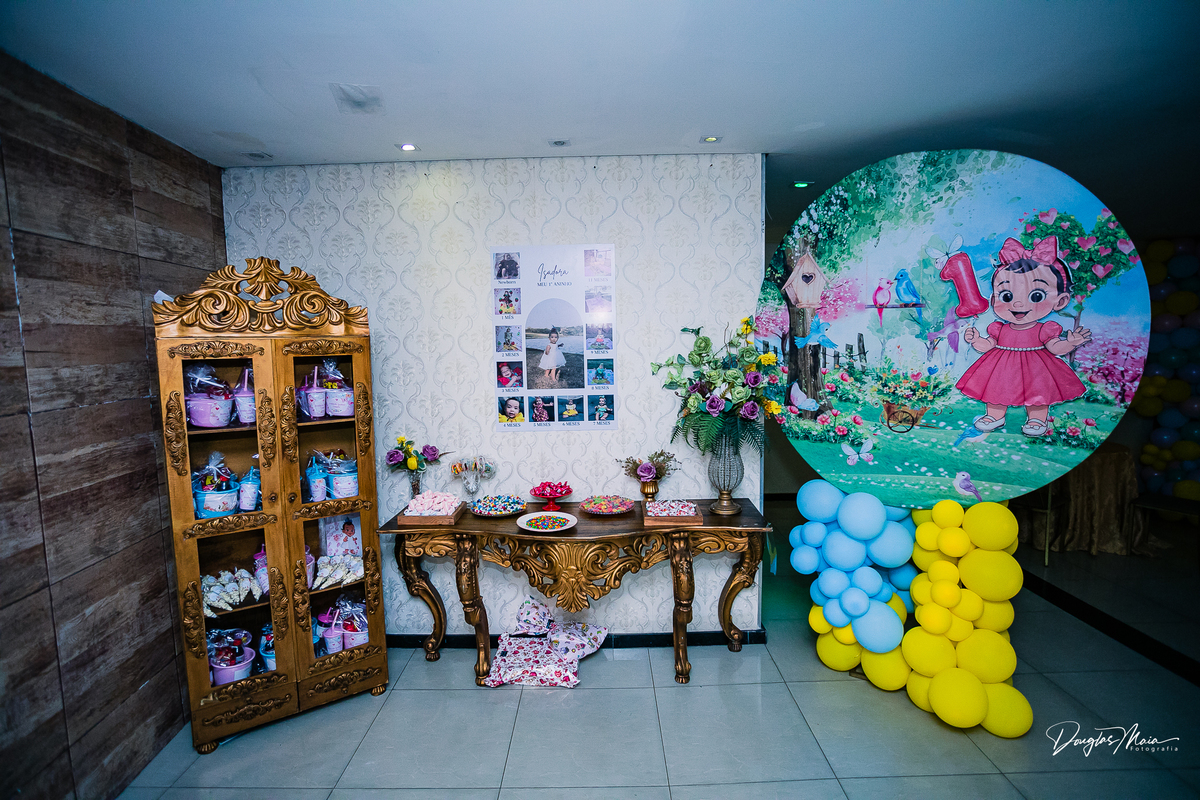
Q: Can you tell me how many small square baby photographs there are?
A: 12